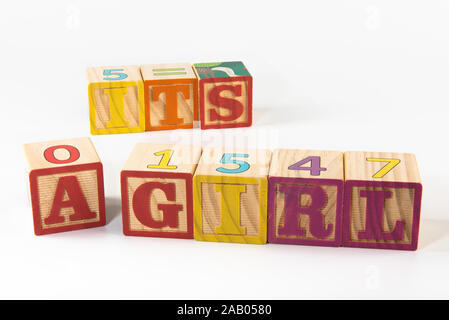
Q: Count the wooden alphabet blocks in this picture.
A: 8